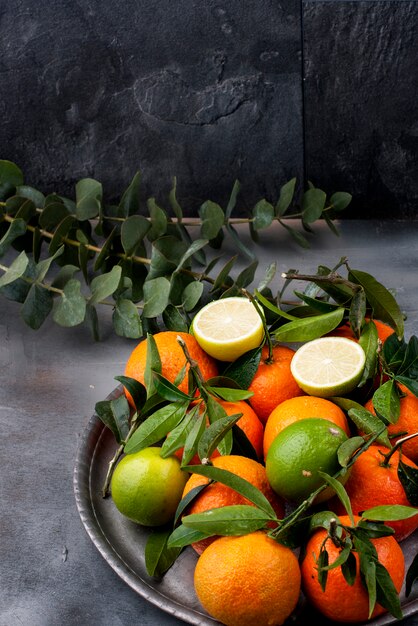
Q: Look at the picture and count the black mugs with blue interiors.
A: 0